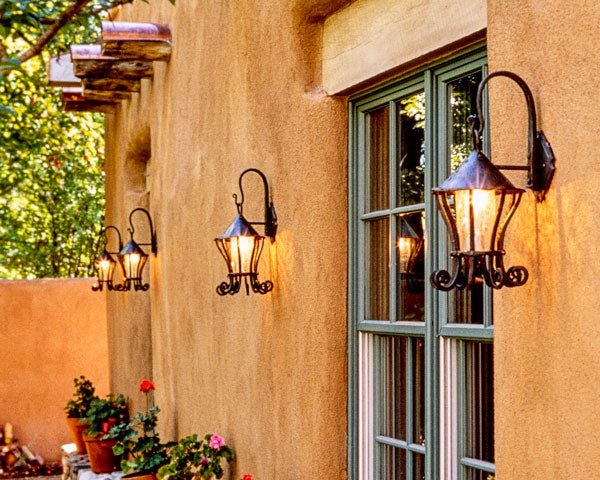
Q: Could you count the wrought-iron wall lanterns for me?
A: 4